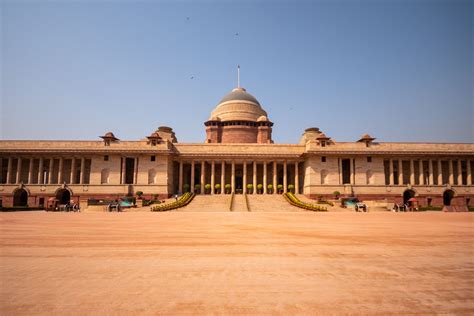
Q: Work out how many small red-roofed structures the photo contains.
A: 4